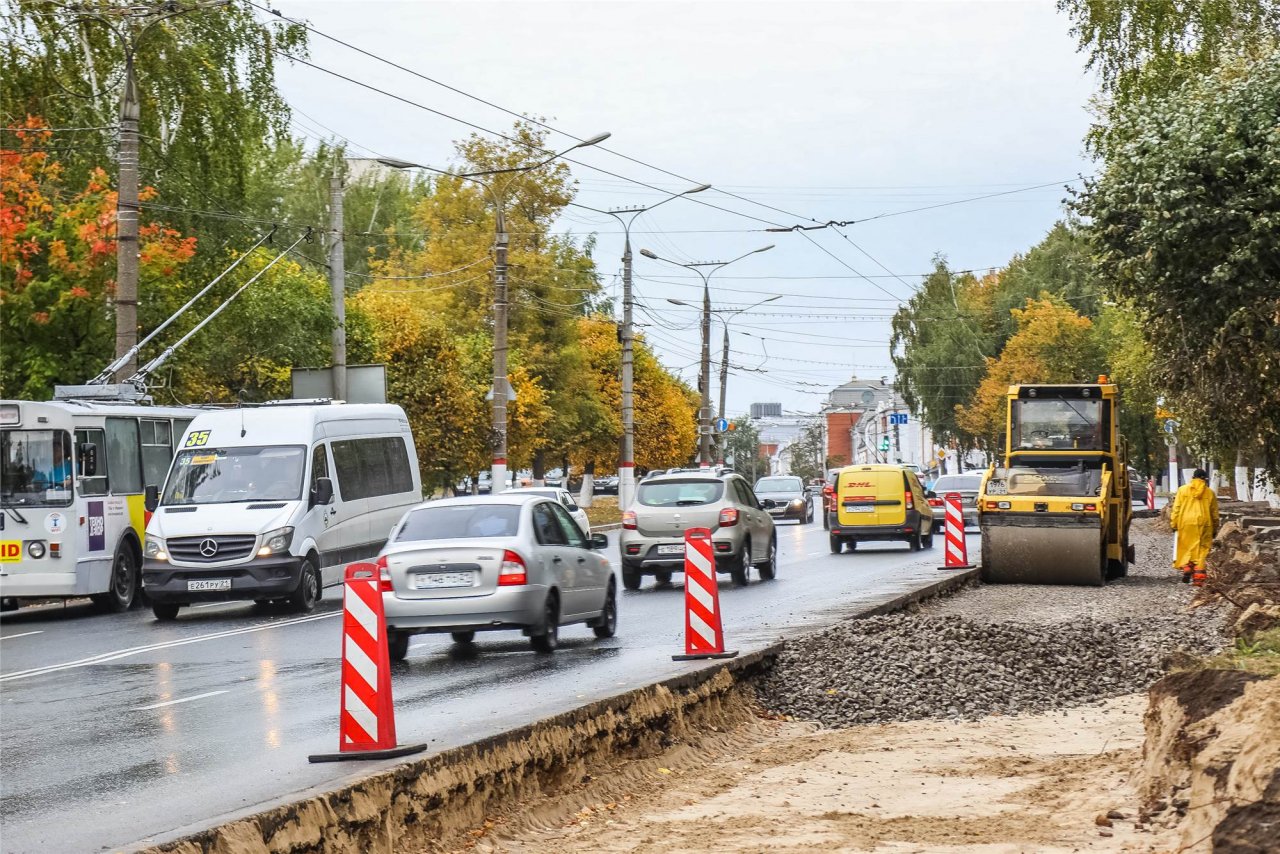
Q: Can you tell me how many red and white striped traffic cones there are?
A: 4